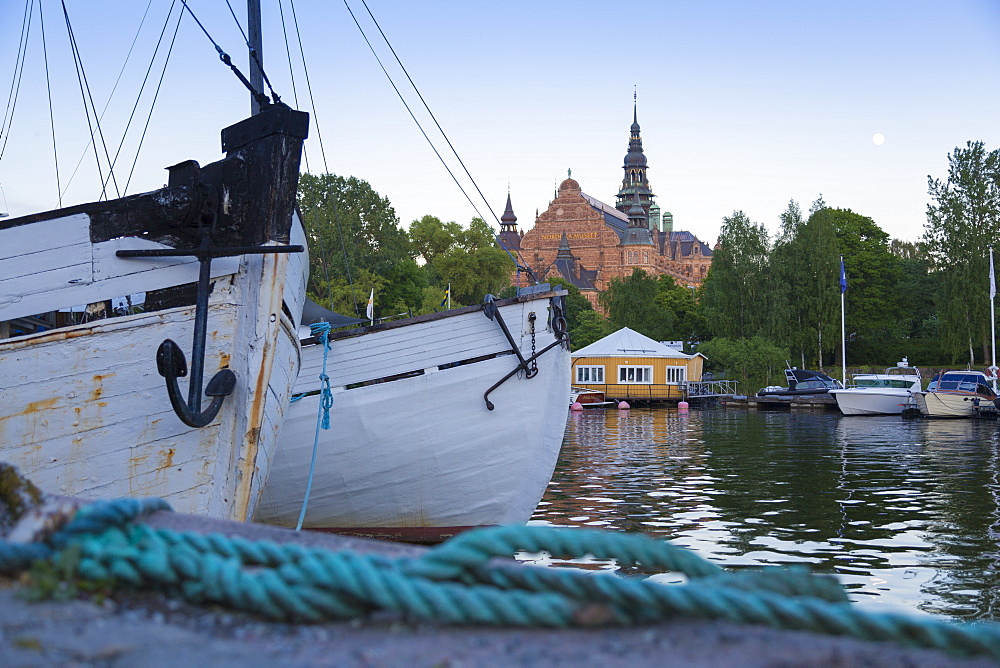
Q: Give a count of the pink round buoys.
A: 3